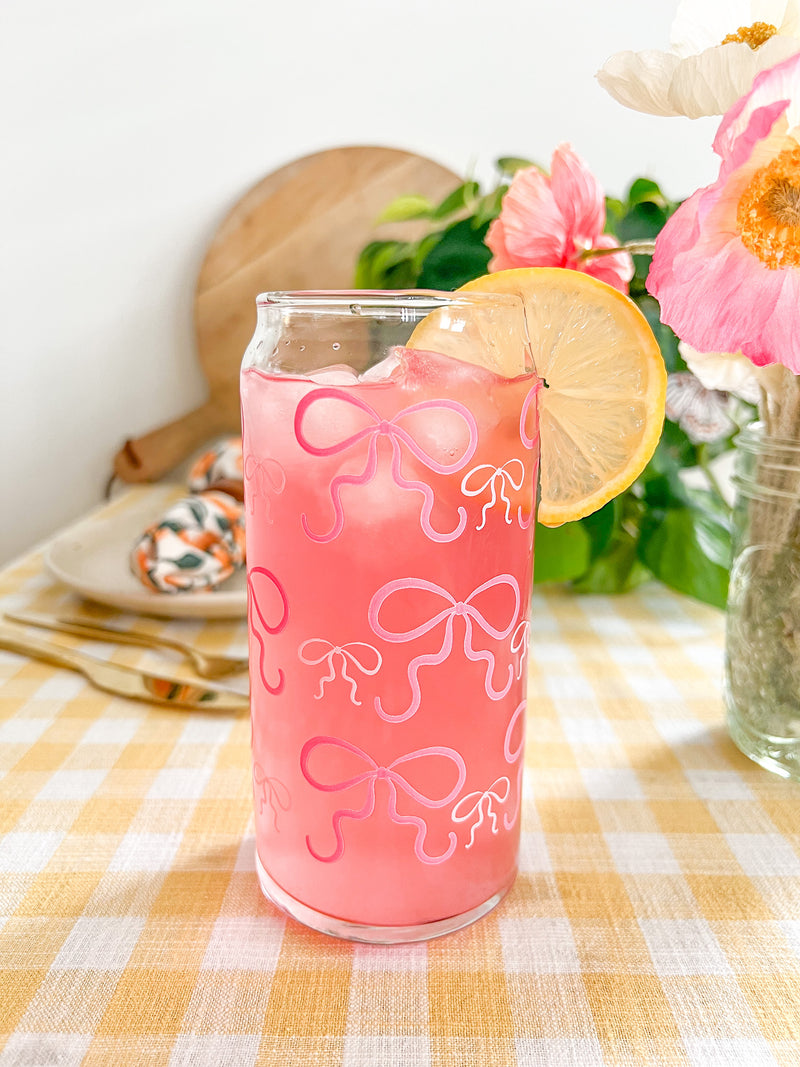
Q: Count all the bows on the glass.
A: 12